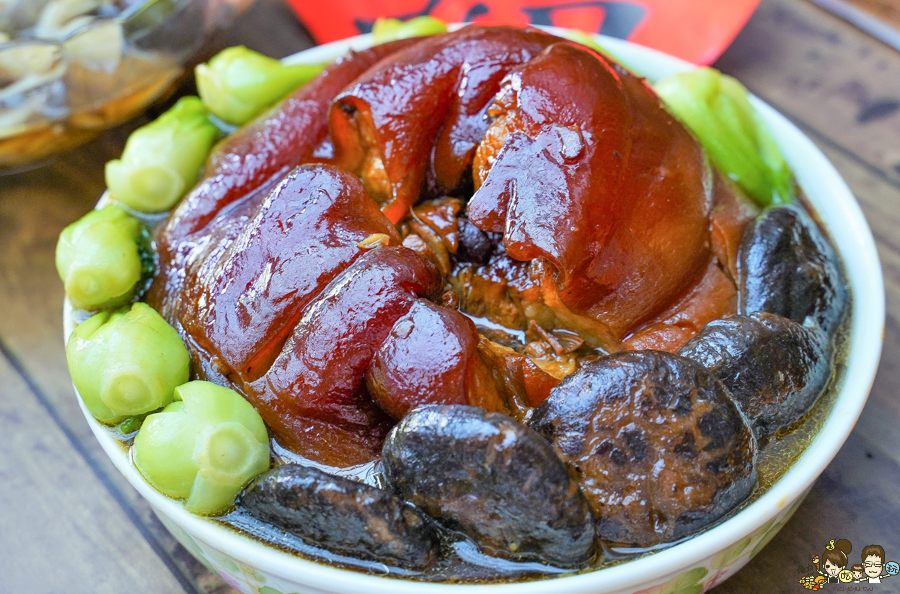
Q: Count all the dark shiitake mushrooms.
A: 5